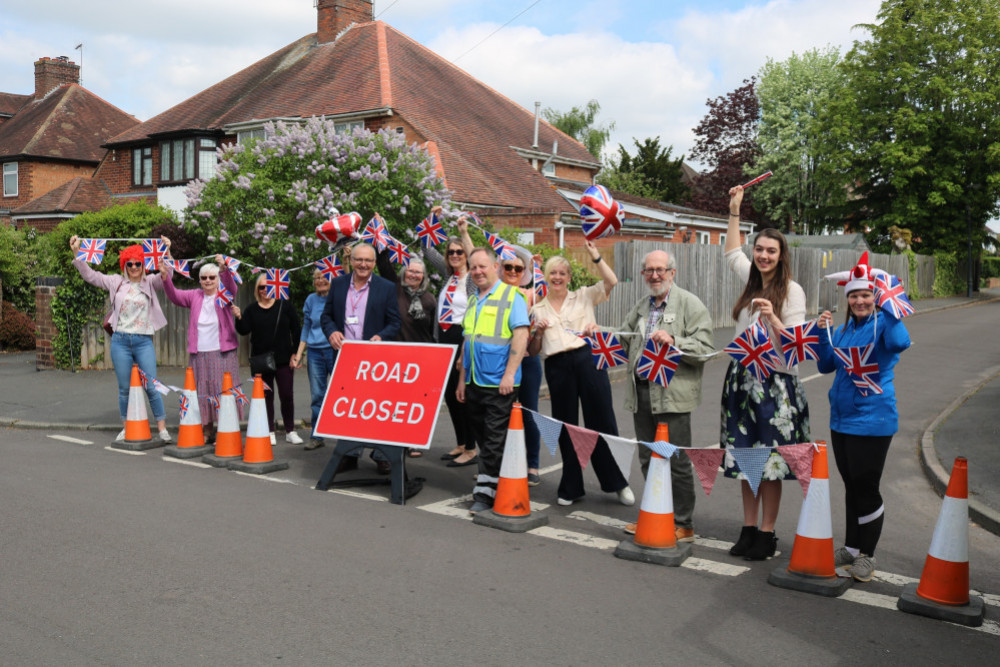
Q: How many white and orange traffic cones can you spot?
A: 8